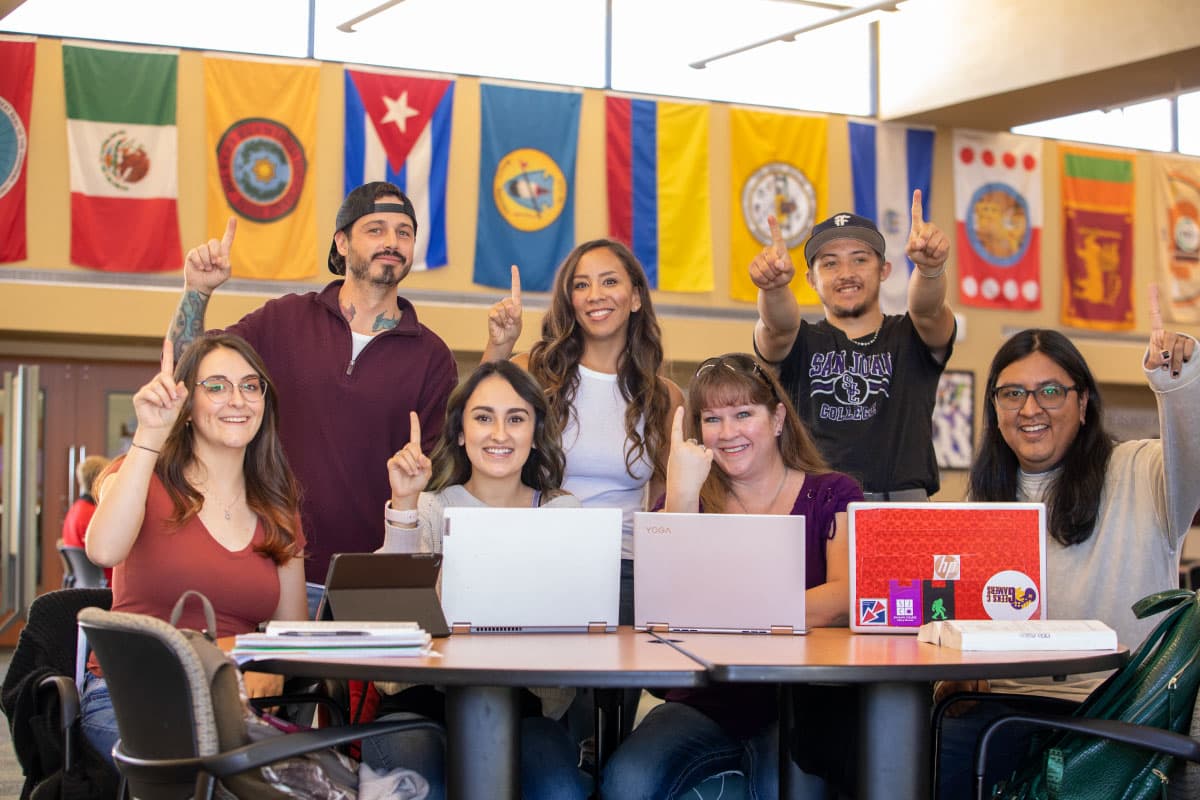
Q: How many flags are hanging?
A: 11